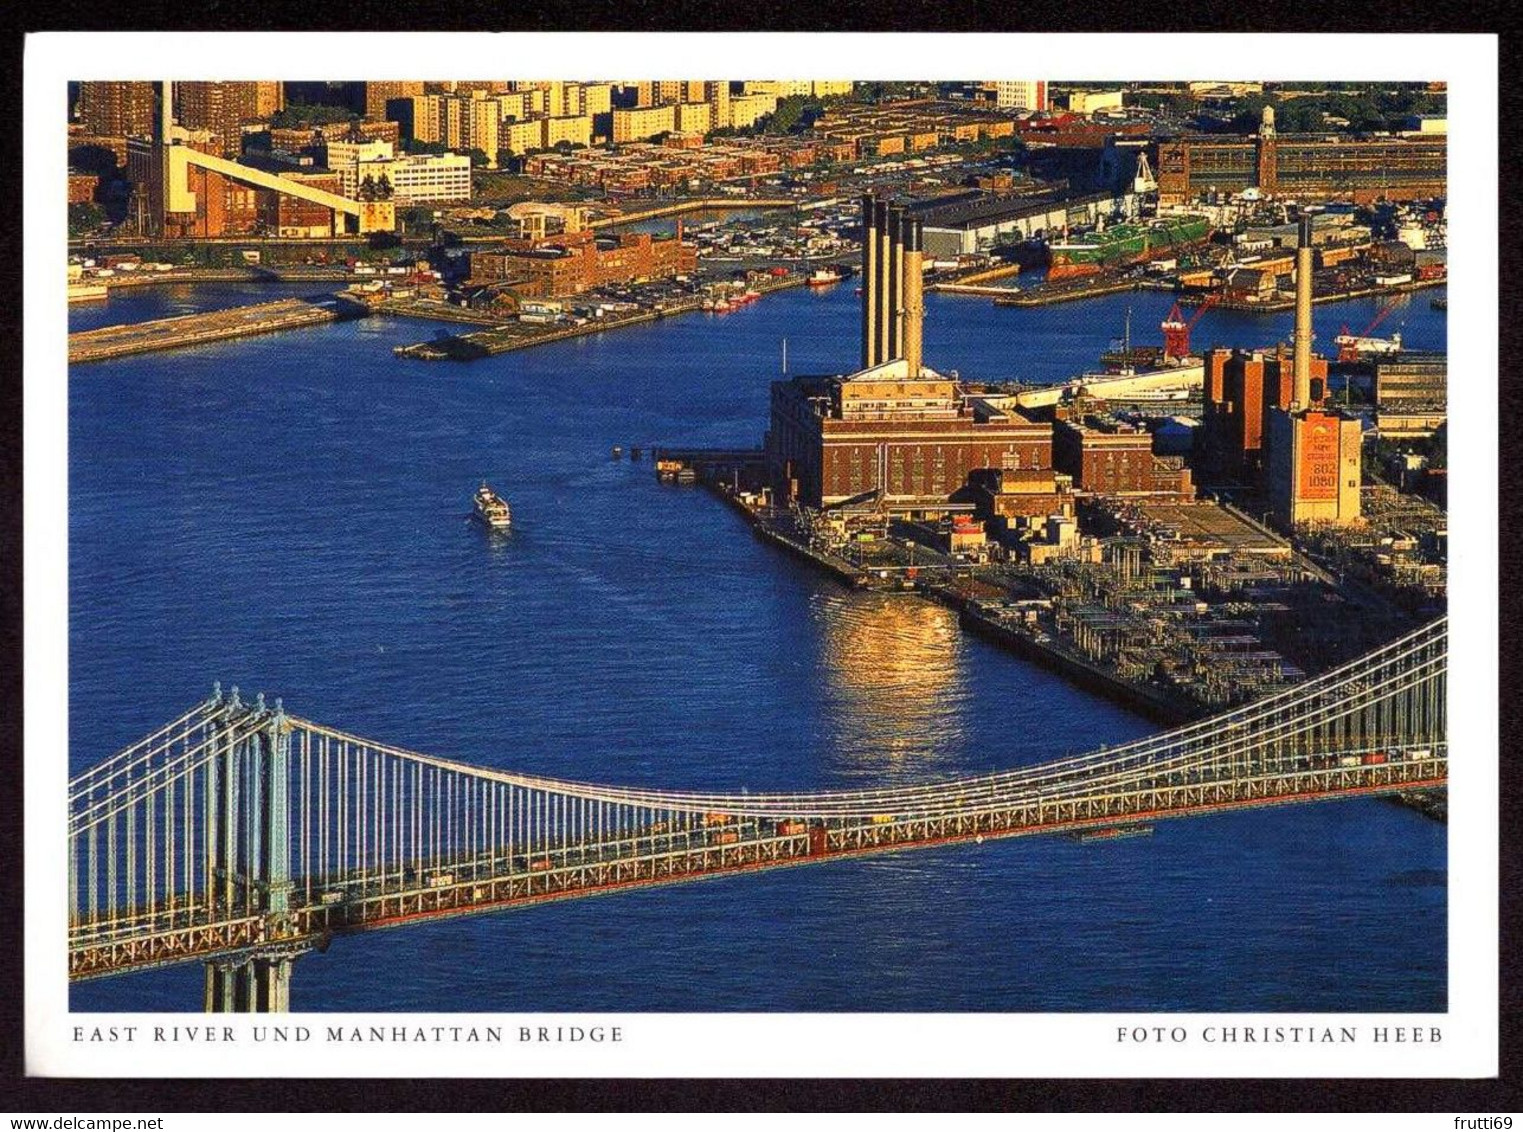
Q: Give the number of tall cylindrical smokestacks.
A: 5